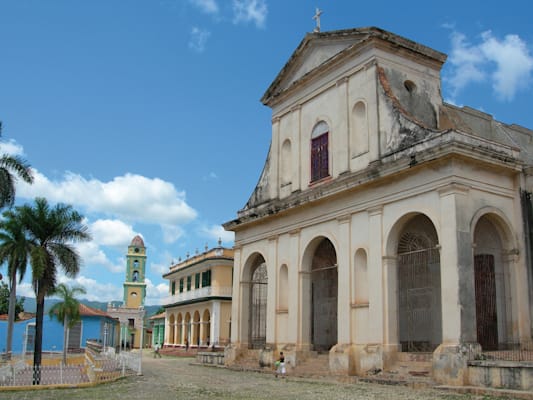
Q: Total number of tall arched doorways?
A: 4